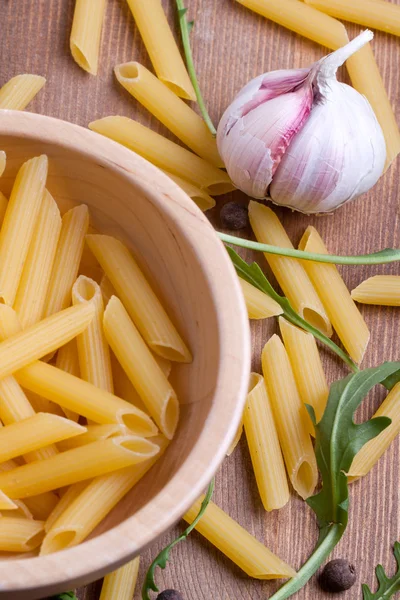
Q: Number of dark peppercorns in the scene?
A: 3